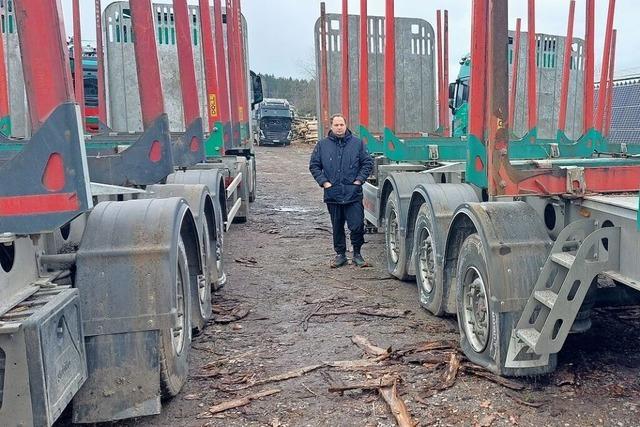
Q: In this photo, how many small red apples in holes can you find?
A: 0